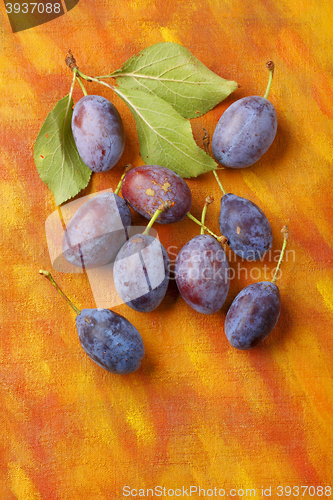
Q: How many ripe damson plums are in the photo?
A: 9